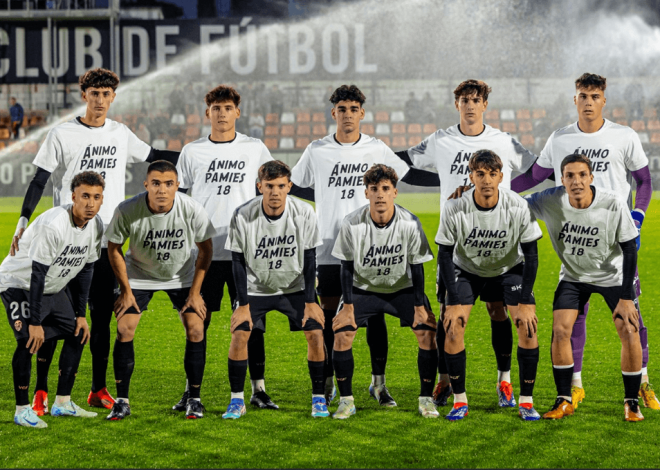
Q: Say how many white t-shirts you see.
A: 11